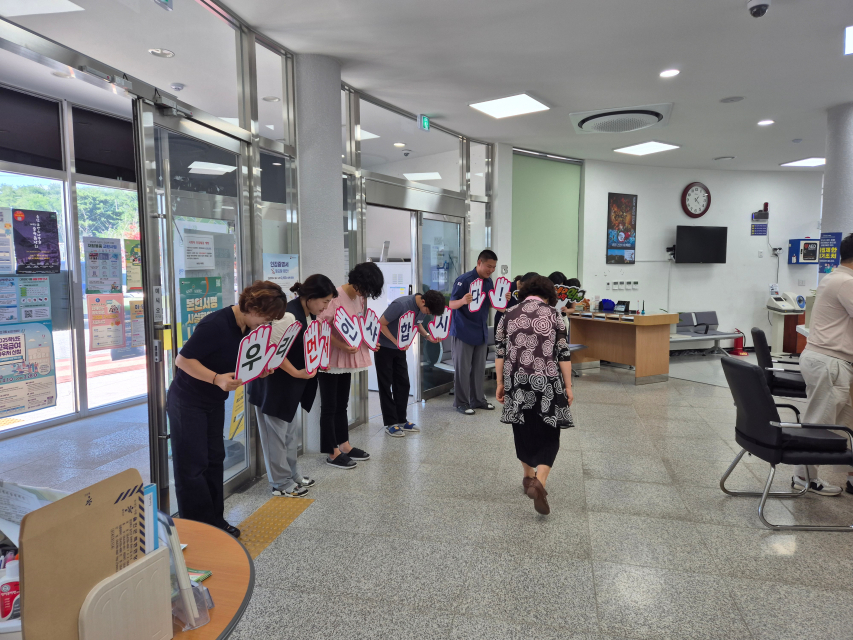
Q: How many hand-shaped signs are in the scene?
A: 10